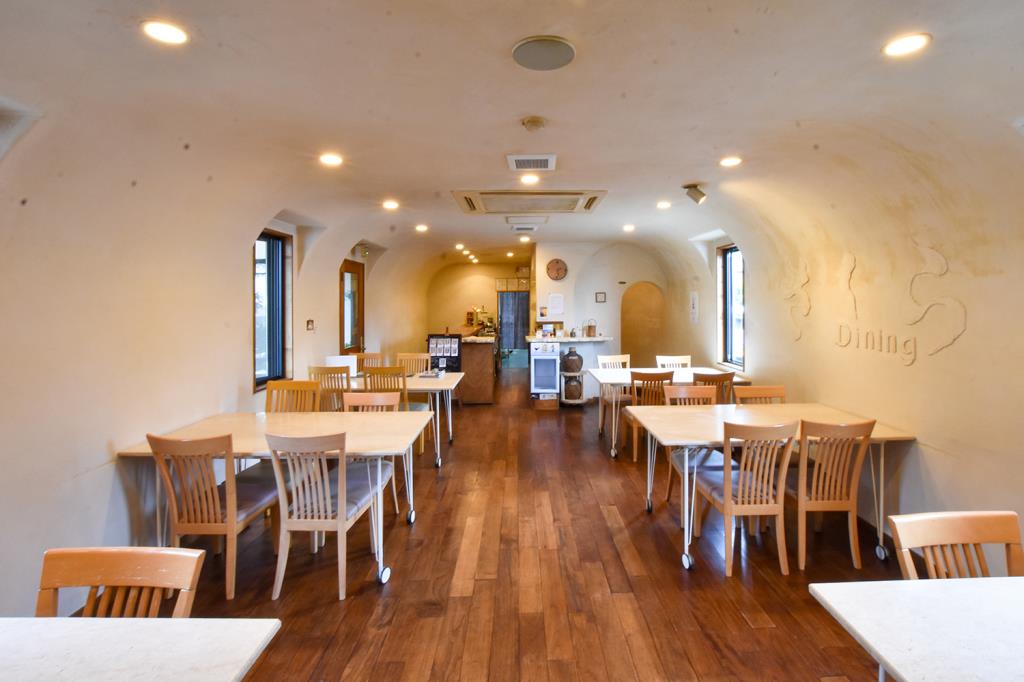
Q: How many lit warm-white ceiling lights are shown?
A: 15